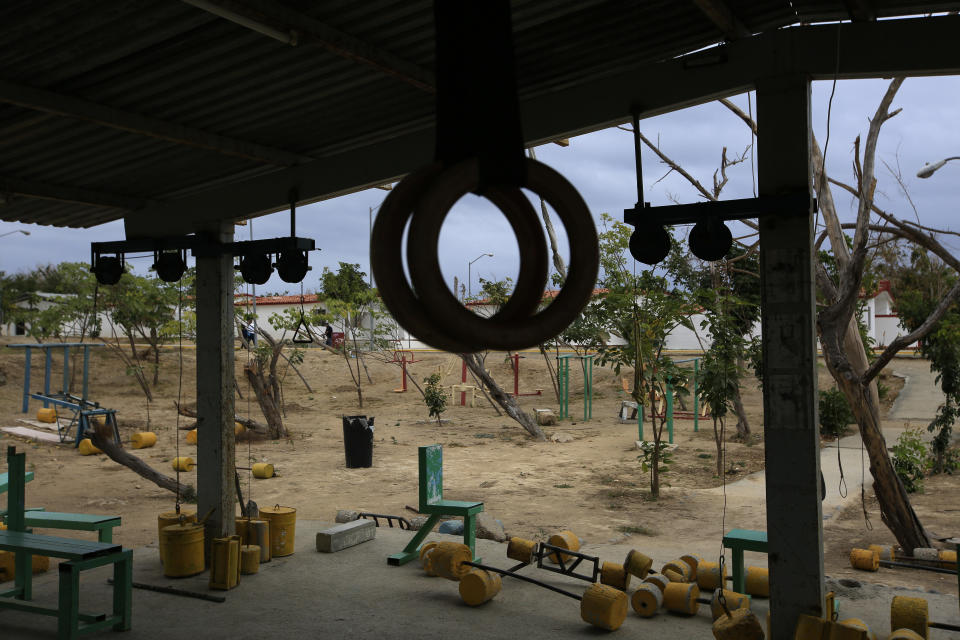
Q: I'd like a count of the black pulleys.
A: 6